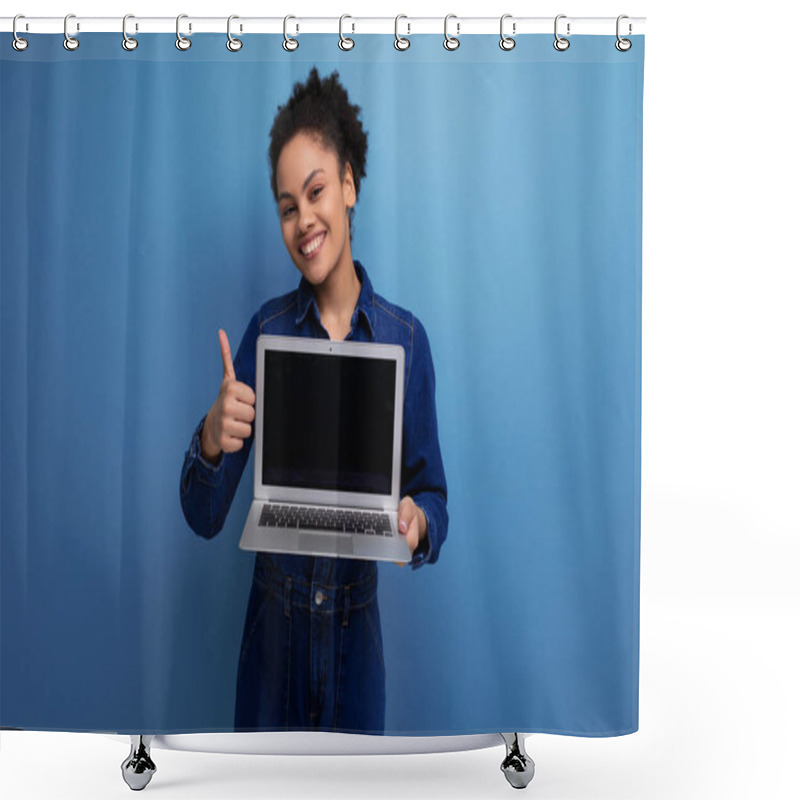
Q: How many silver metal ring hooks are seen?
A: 12